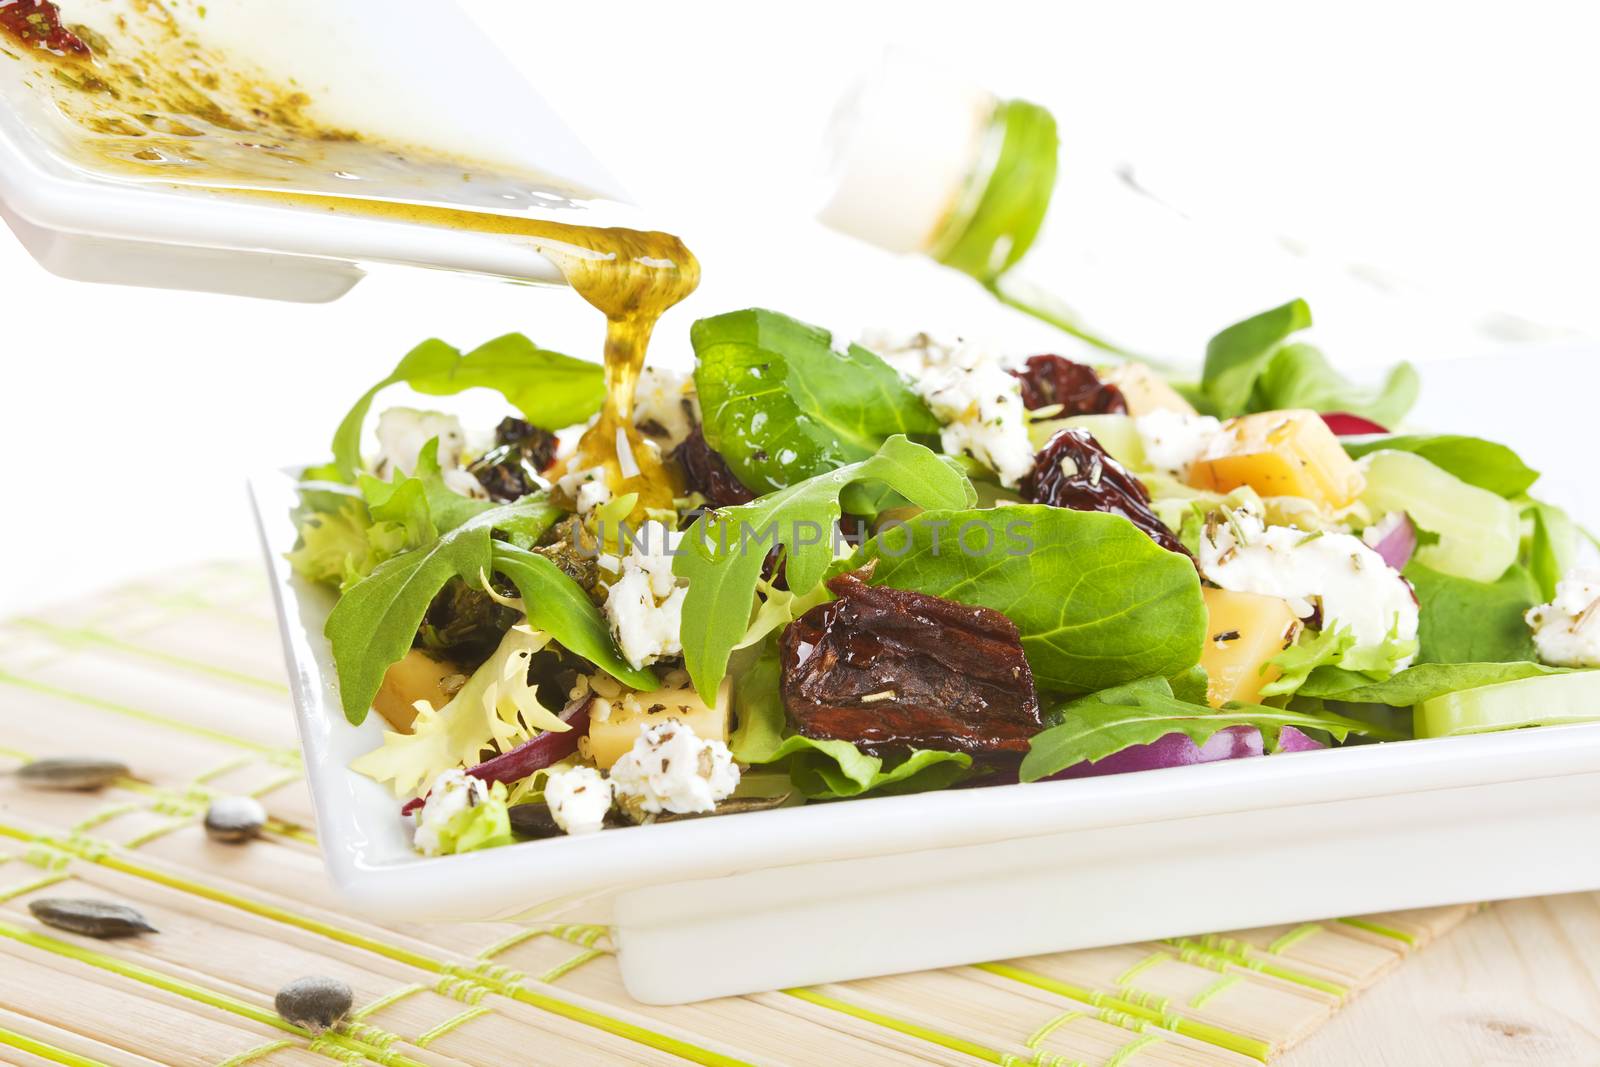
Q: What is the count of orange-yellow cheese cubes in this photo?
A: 5